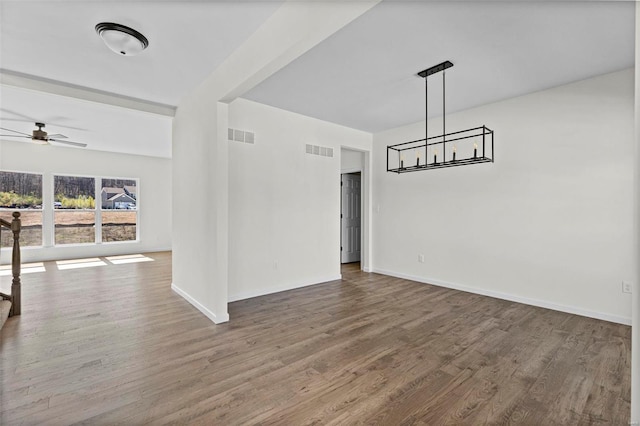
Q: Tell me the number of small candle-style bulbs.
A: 5